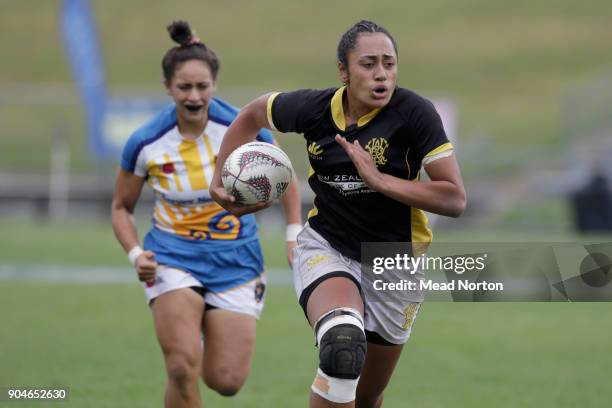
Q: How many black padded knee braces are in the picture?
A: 1